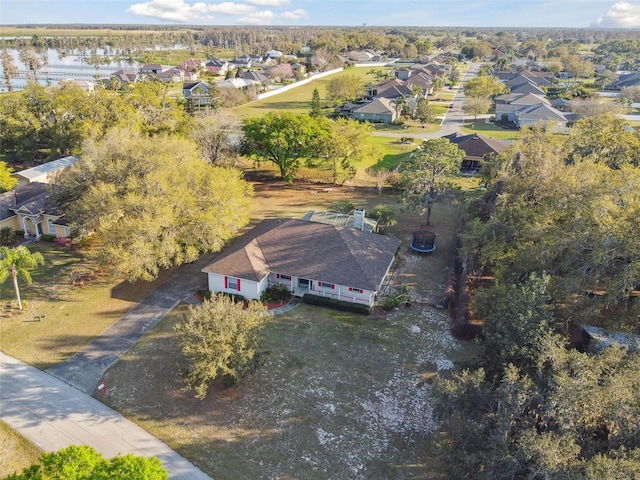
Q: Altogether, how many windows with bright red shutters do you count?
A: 4